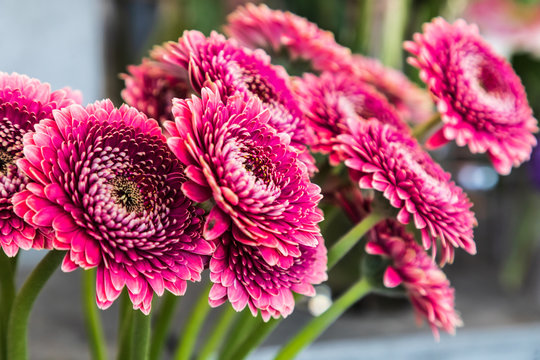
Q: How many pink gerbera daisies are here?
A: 12